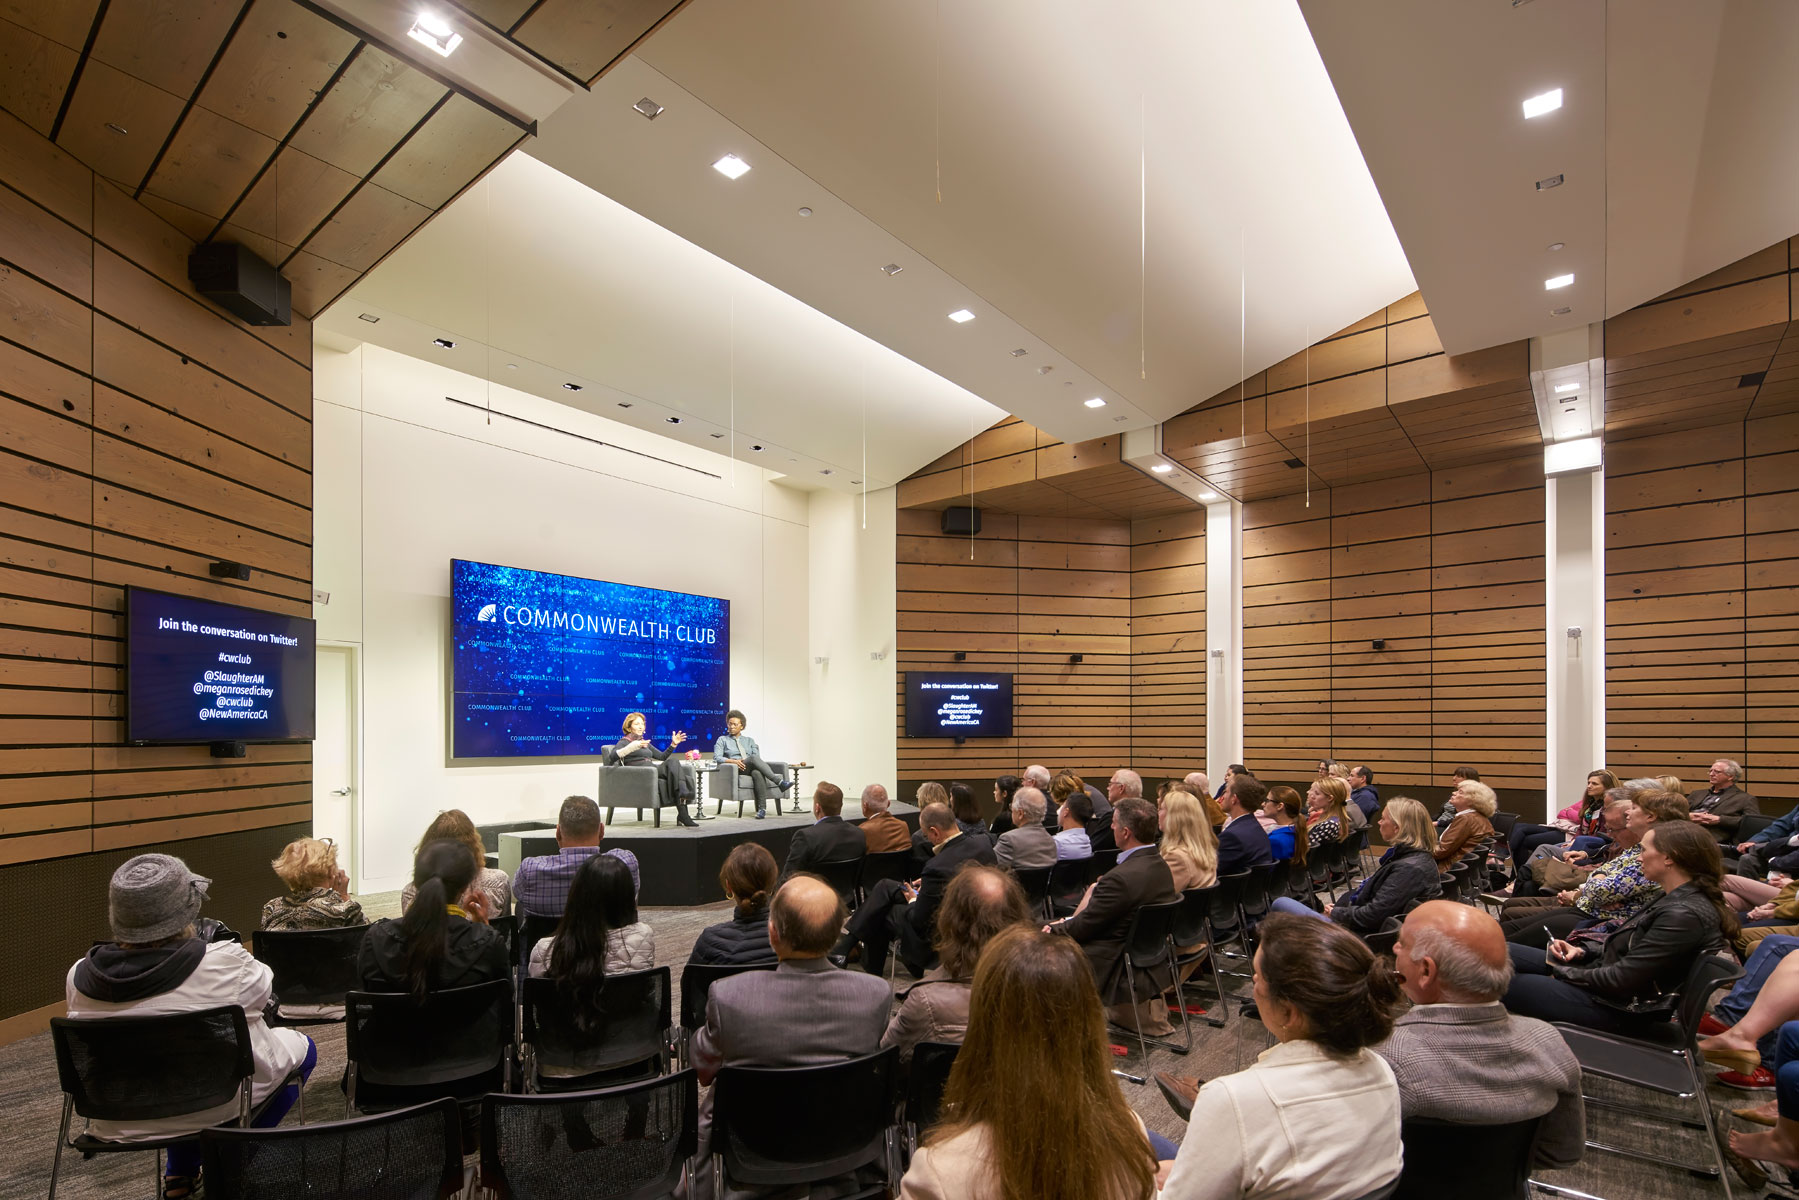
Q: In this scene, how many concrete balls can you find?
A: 0